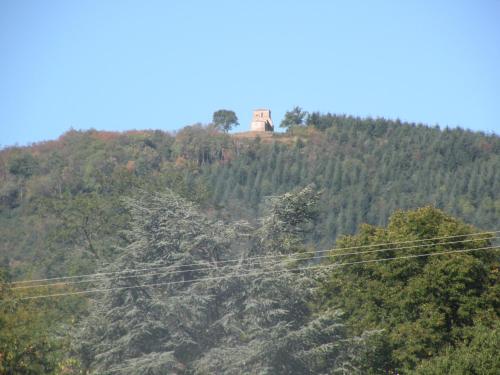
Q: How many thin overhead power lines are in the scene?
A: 3